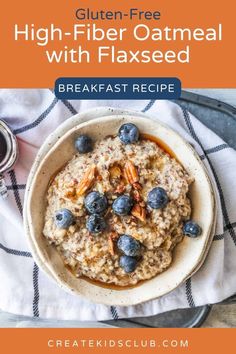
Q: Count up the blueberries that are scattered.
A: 10